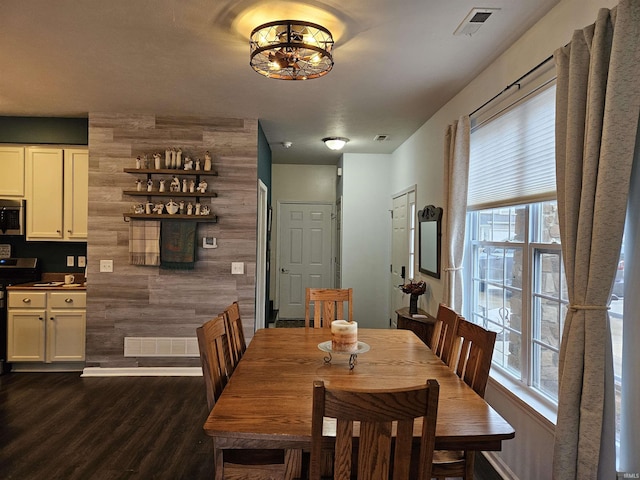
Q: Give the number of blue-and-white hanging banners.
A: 0